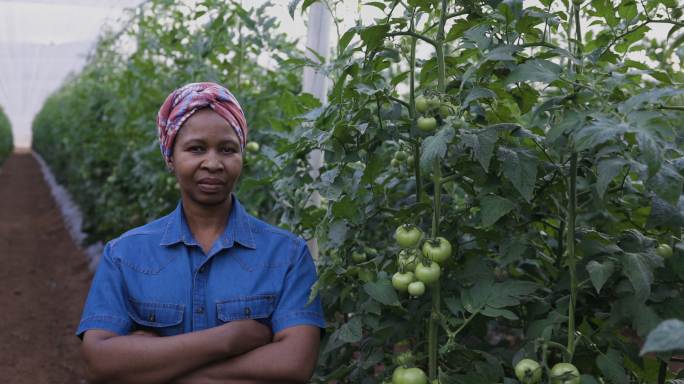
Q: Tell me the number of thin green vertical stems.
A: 3